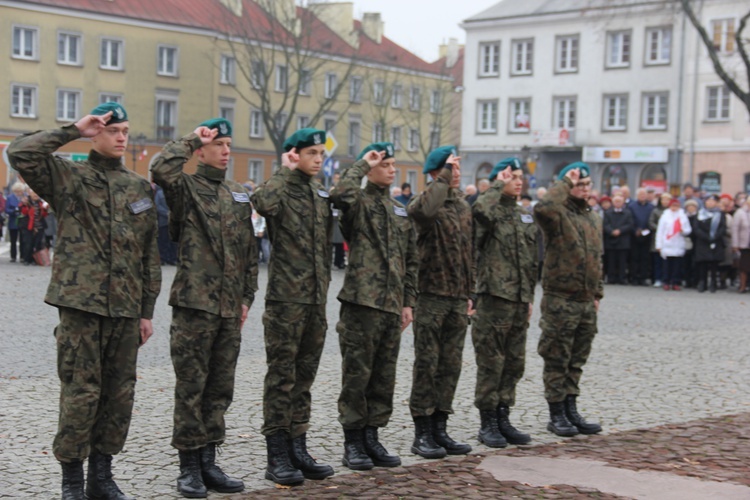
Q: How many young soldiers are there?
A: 7